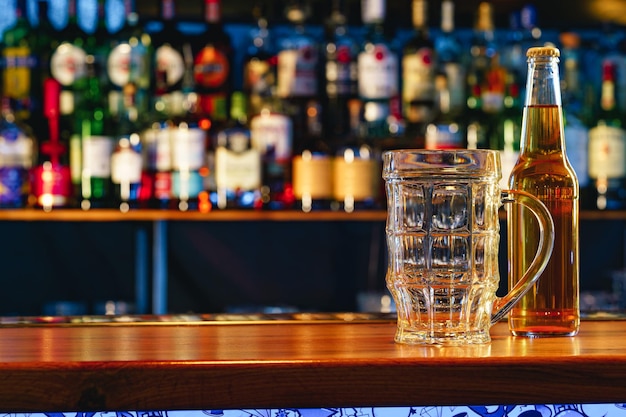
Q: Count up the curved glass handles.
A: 1